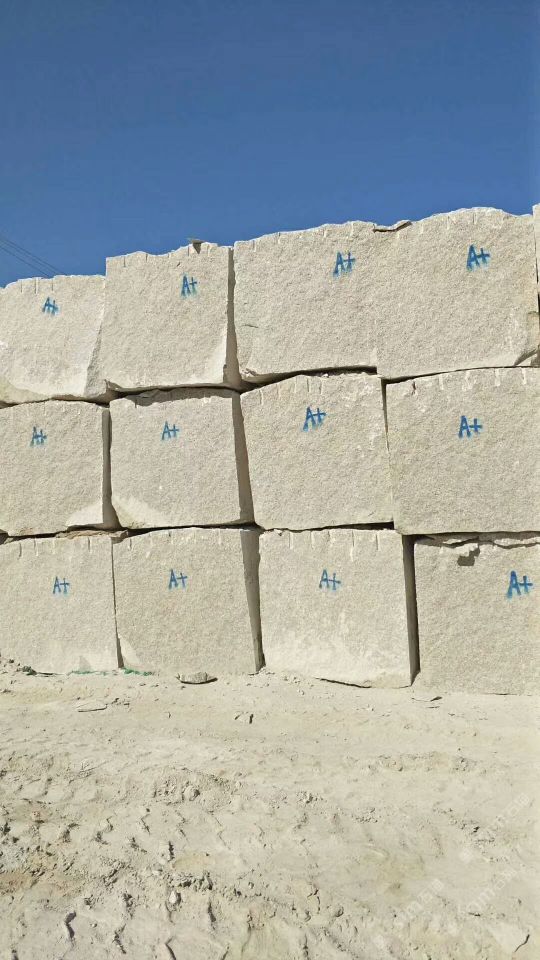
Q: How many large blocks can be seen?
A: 12